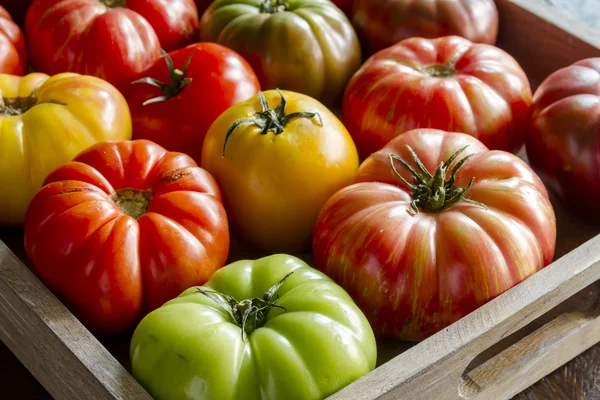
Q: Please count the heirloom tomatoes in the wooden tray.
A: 12